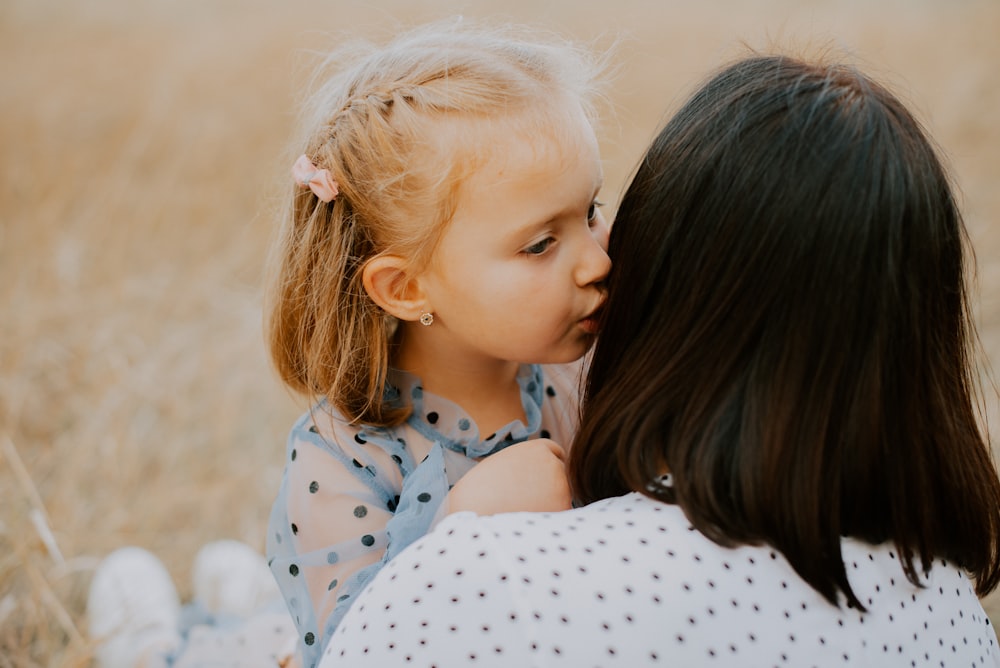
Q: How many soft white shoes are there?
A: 2